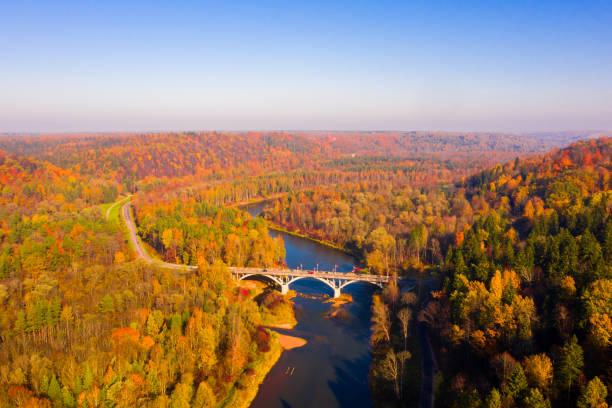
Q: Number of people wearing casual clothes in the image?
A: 0